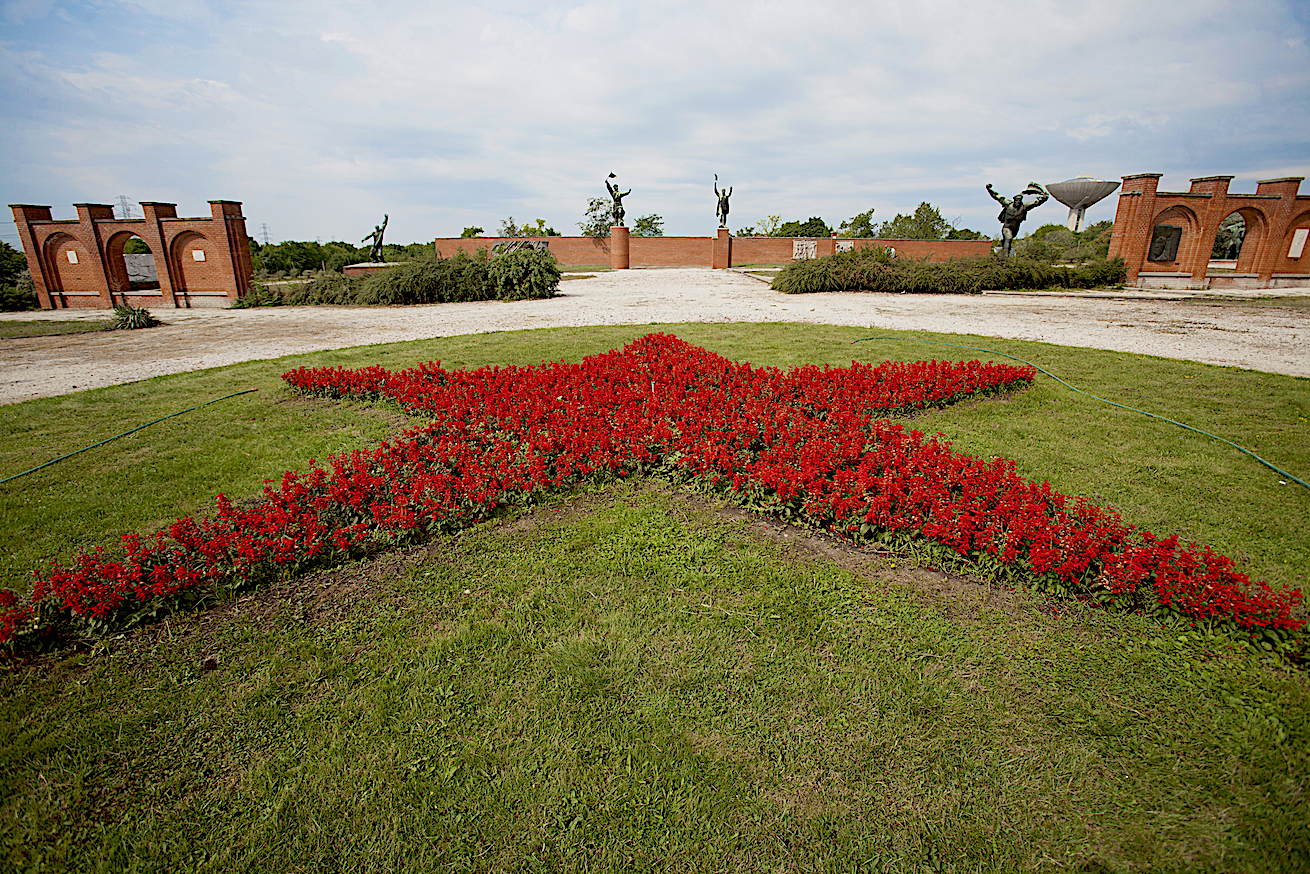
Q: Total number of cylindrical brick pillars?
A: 1